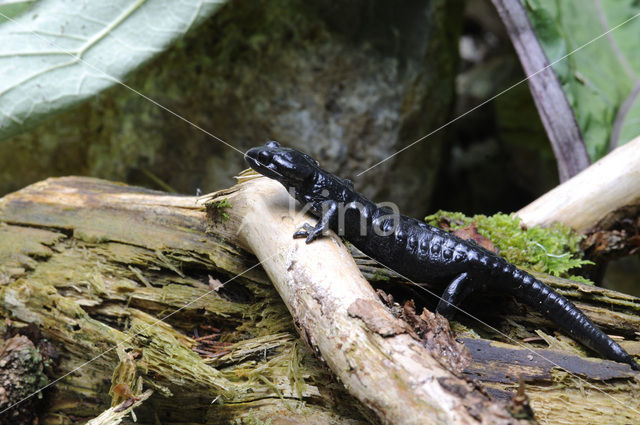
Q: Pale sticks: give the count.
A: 2